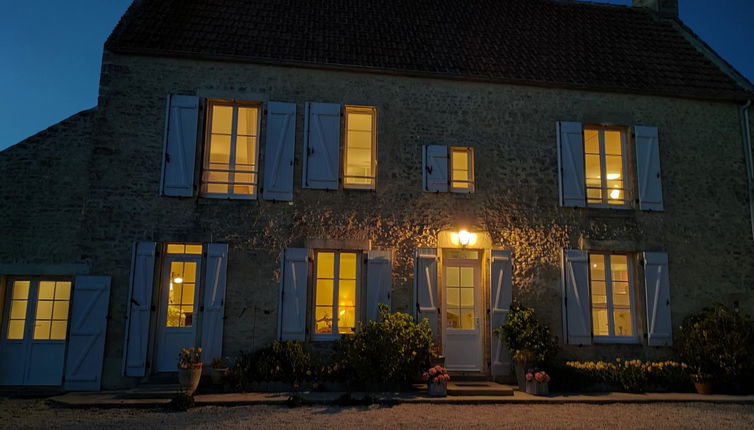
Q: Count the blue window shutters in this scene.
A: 15